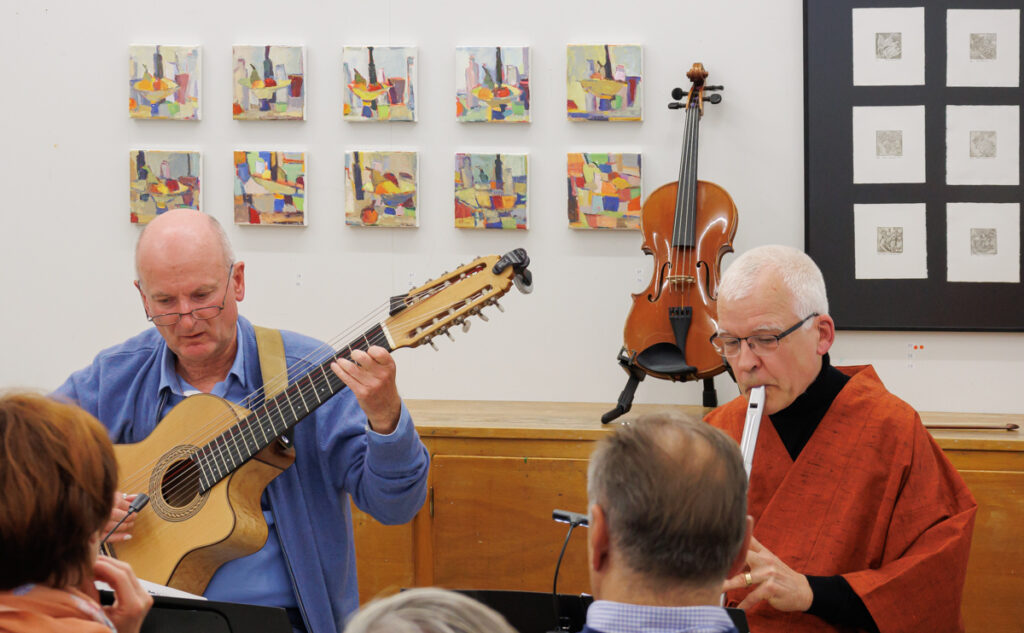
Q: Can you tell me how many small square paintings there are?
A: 10